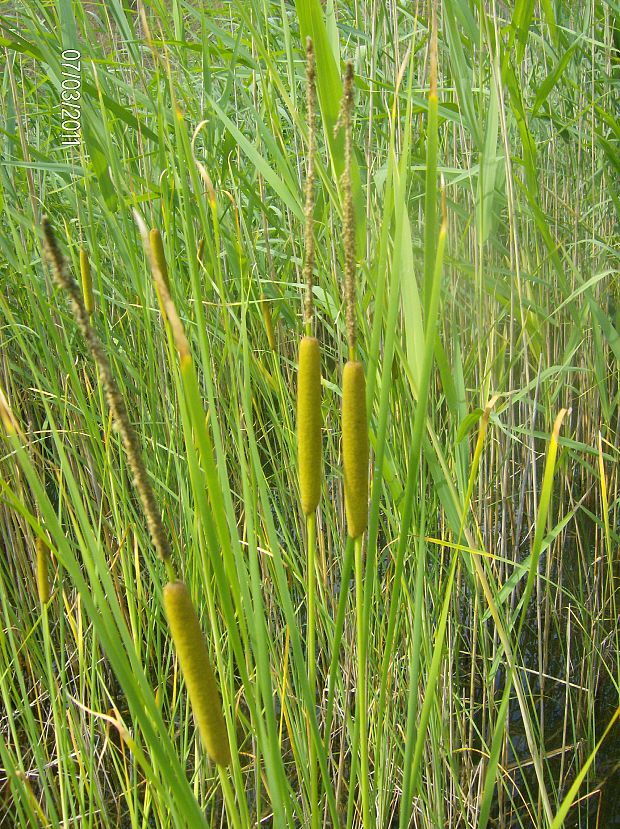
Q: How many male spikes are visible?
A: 3